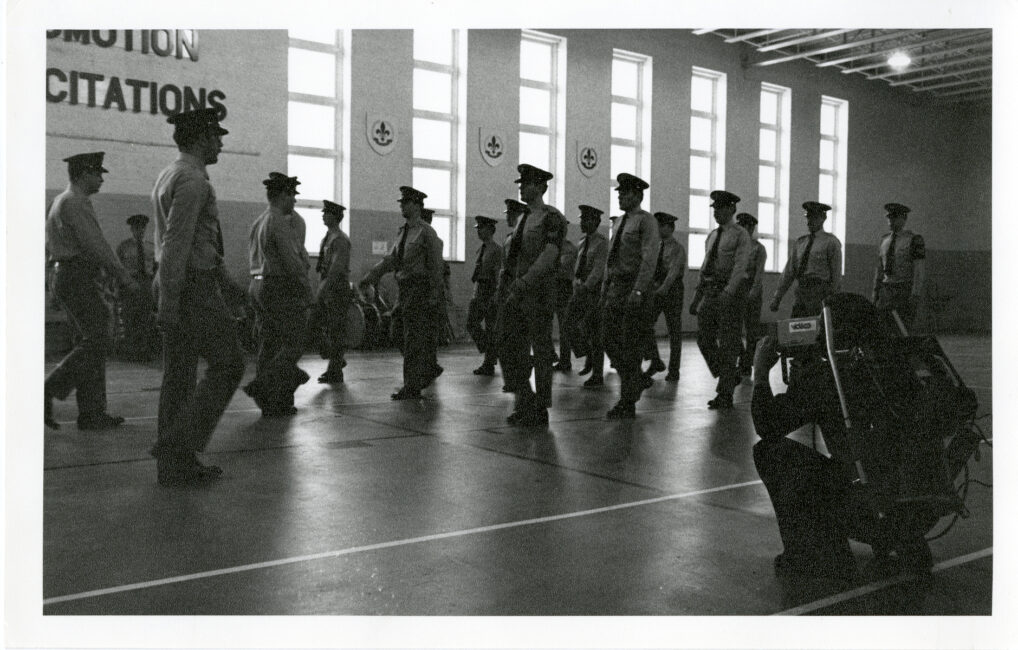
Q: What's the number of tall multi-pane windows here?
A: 7